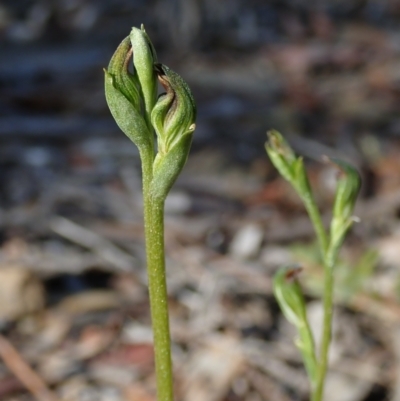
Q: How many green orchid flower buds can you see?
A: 6